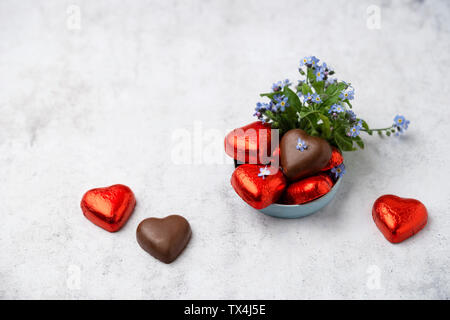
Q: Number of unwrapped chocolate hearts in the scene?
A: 2